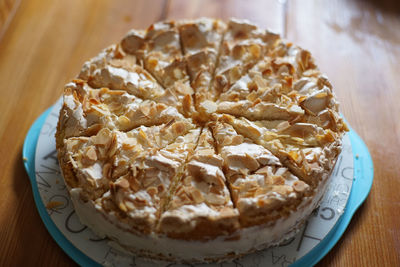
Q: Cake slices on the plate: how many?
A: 12